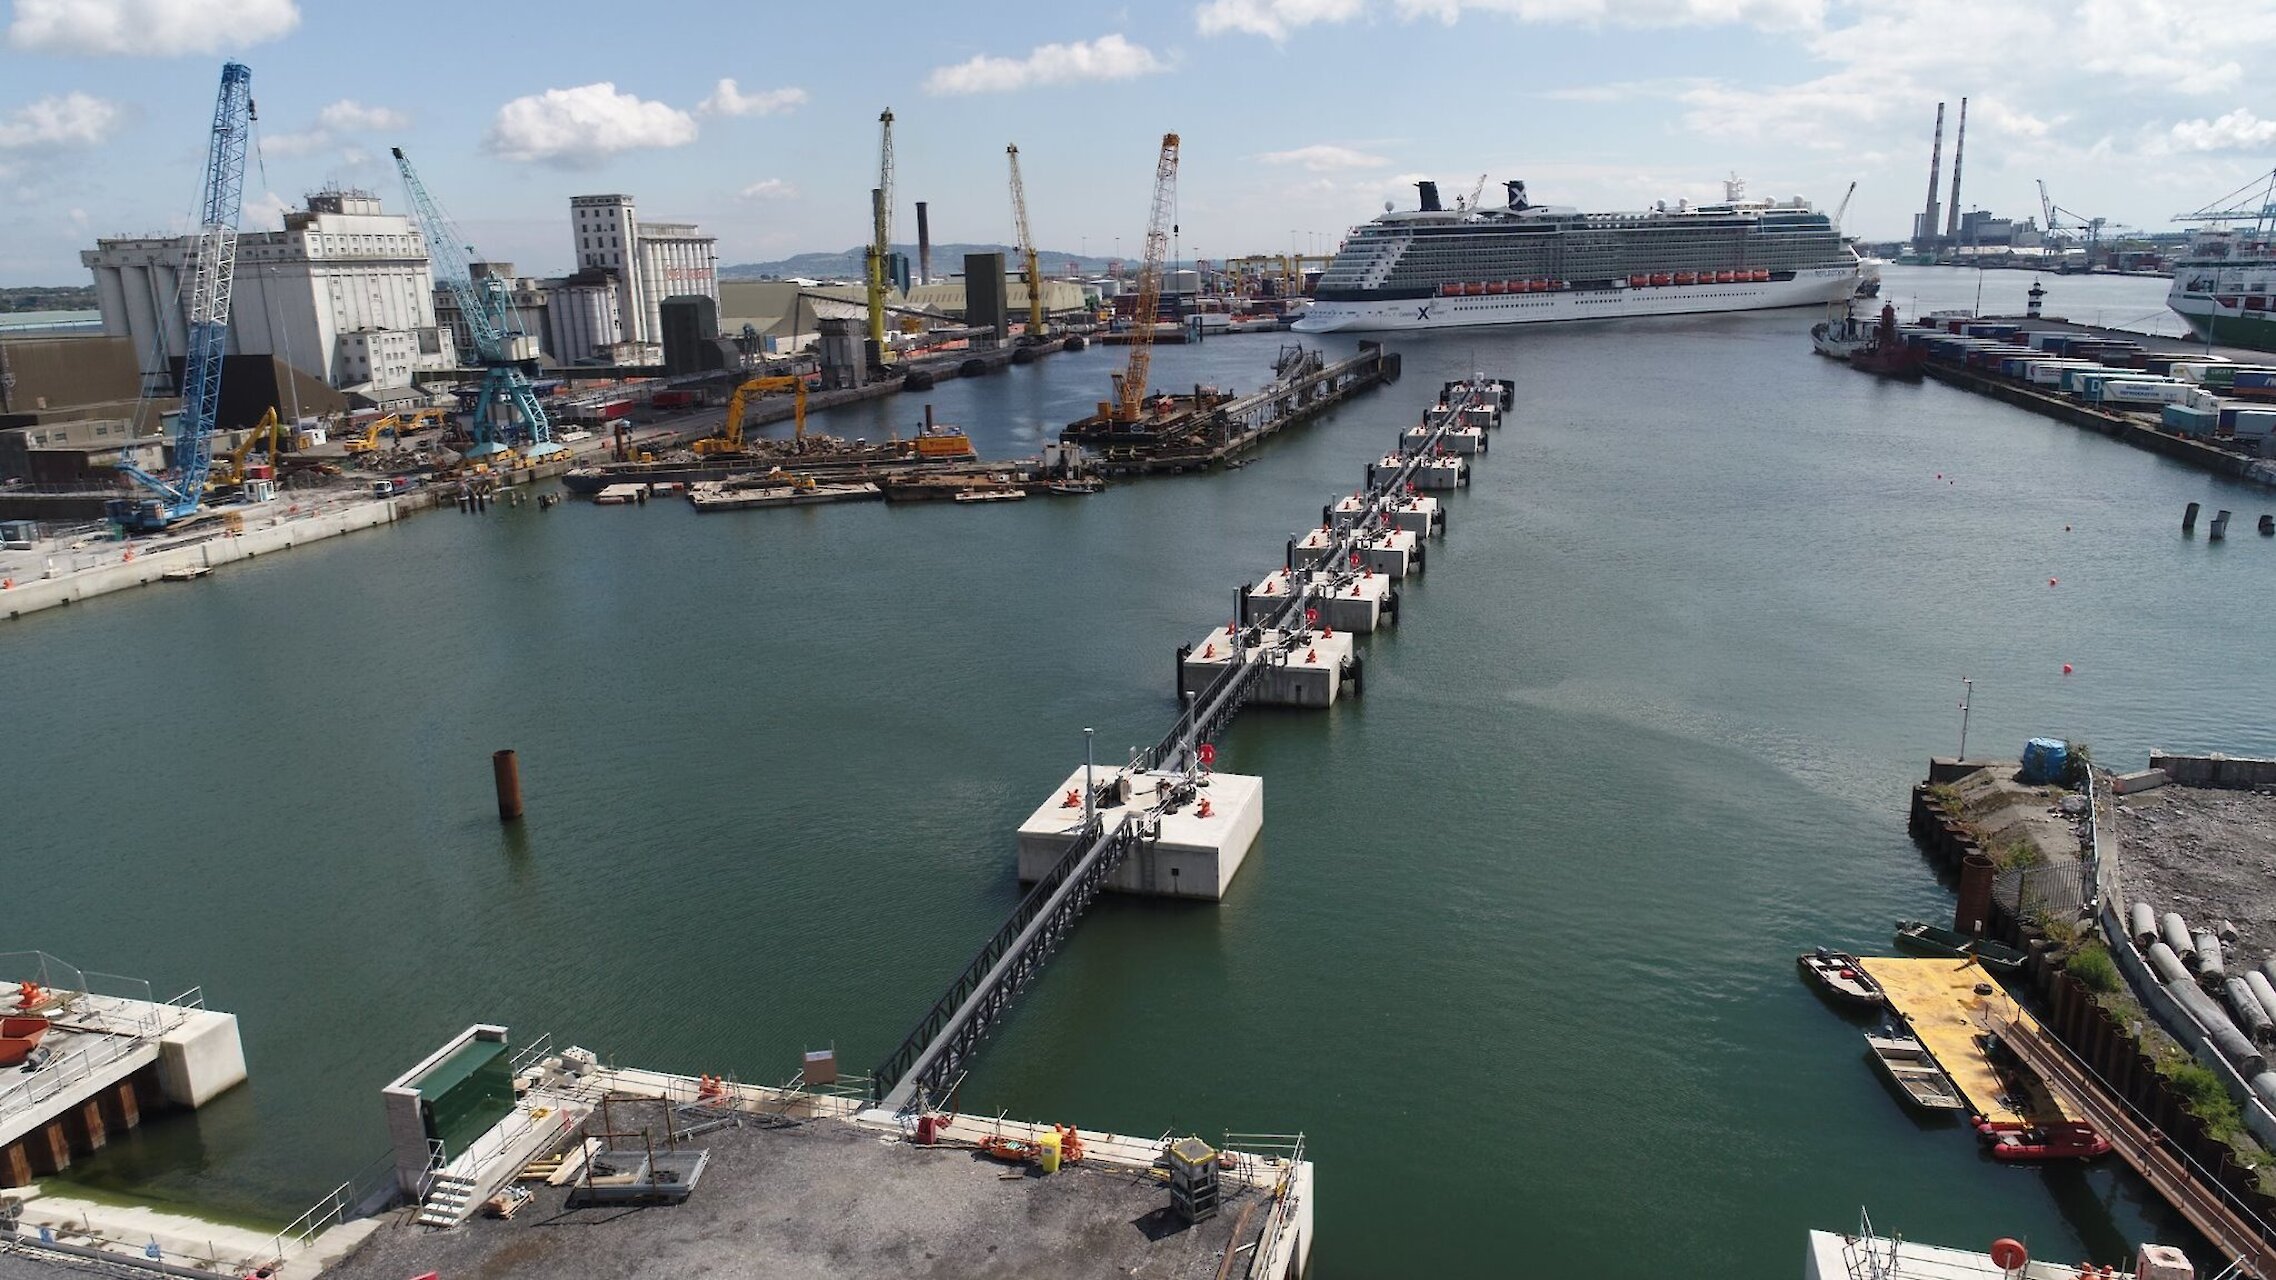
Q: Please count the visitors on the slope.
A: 0